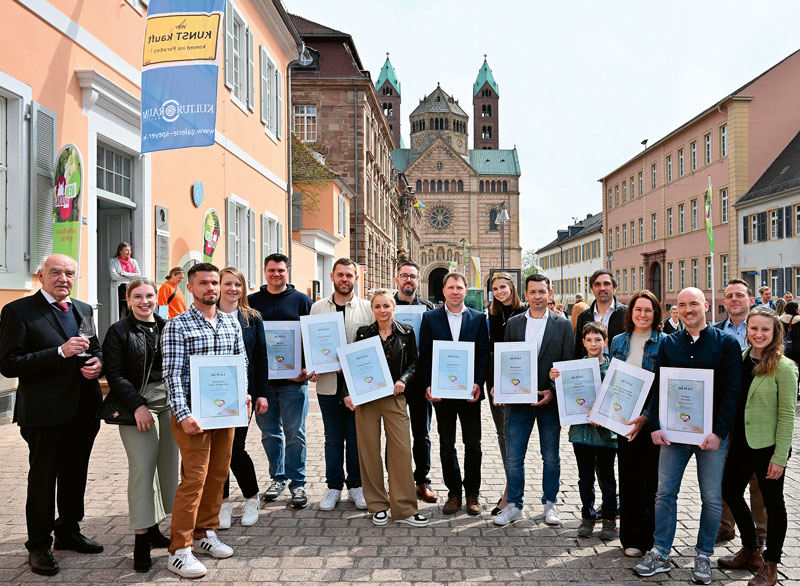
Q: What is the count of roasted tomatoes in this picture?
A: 0